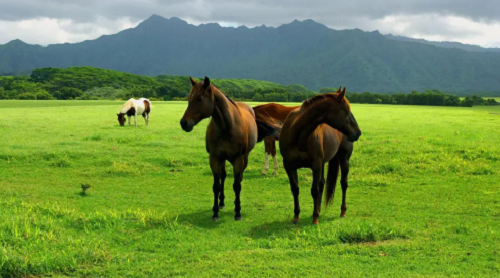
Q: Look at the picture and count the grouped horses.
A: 3